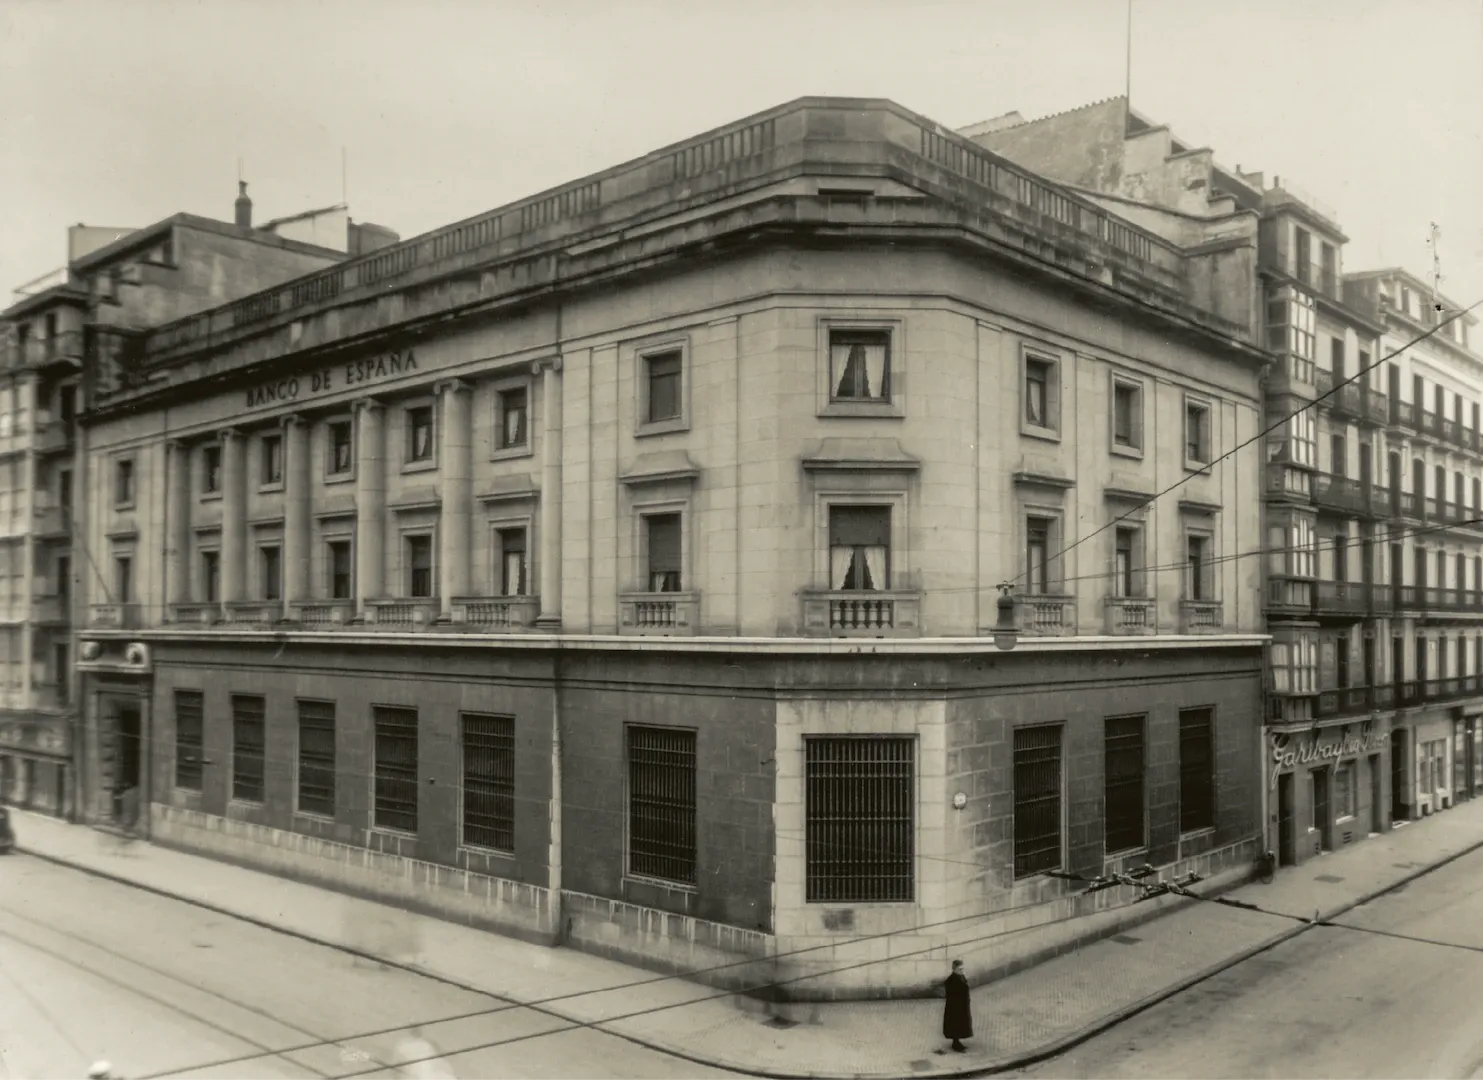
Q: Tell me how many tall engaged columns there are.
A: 6